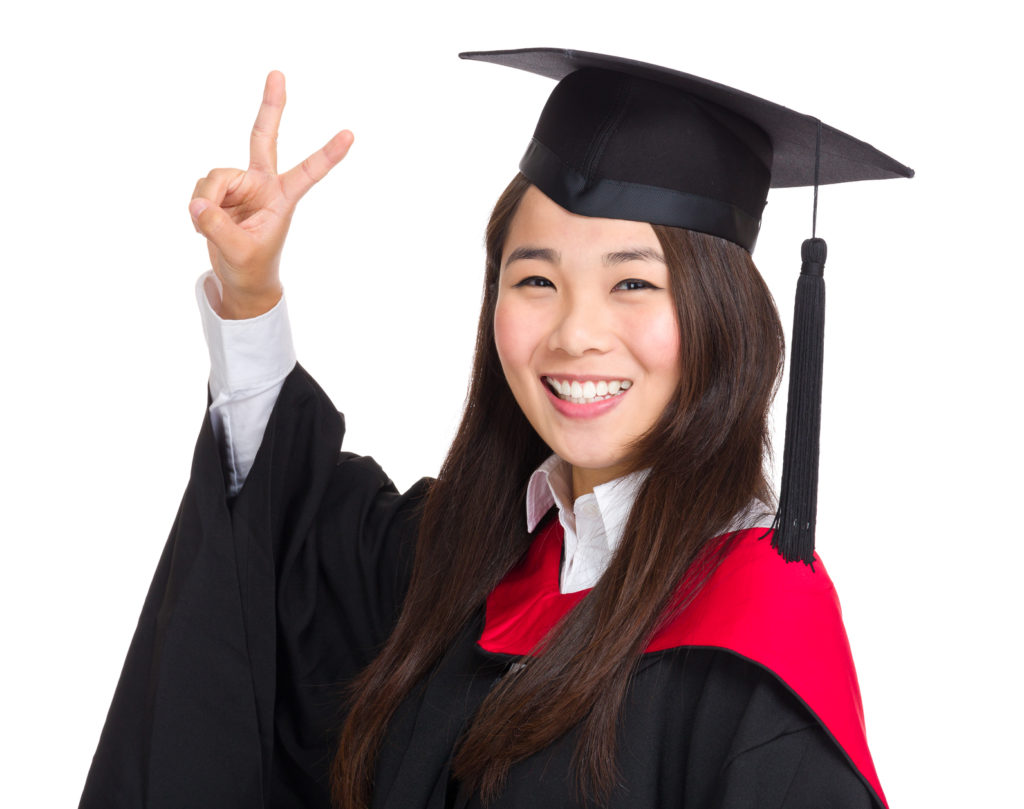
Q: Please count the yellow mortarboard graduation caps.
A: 0